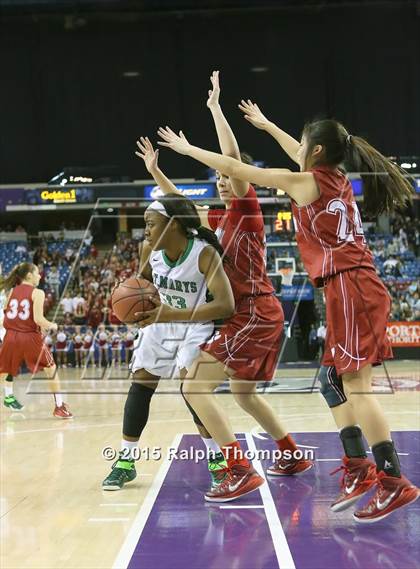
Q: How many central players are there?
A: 3